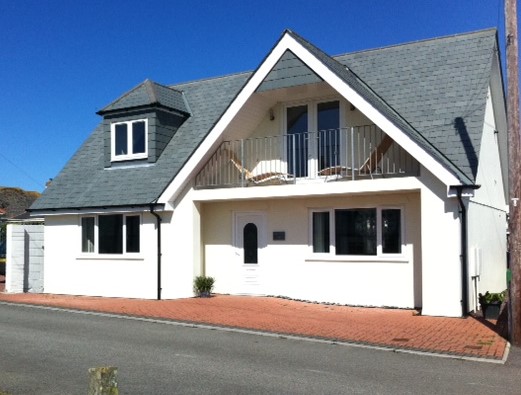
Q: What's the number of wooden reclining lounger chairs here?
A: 2